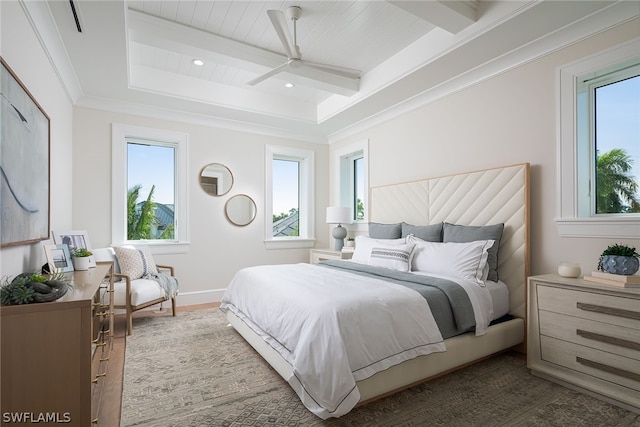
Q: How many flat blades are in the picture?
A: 3